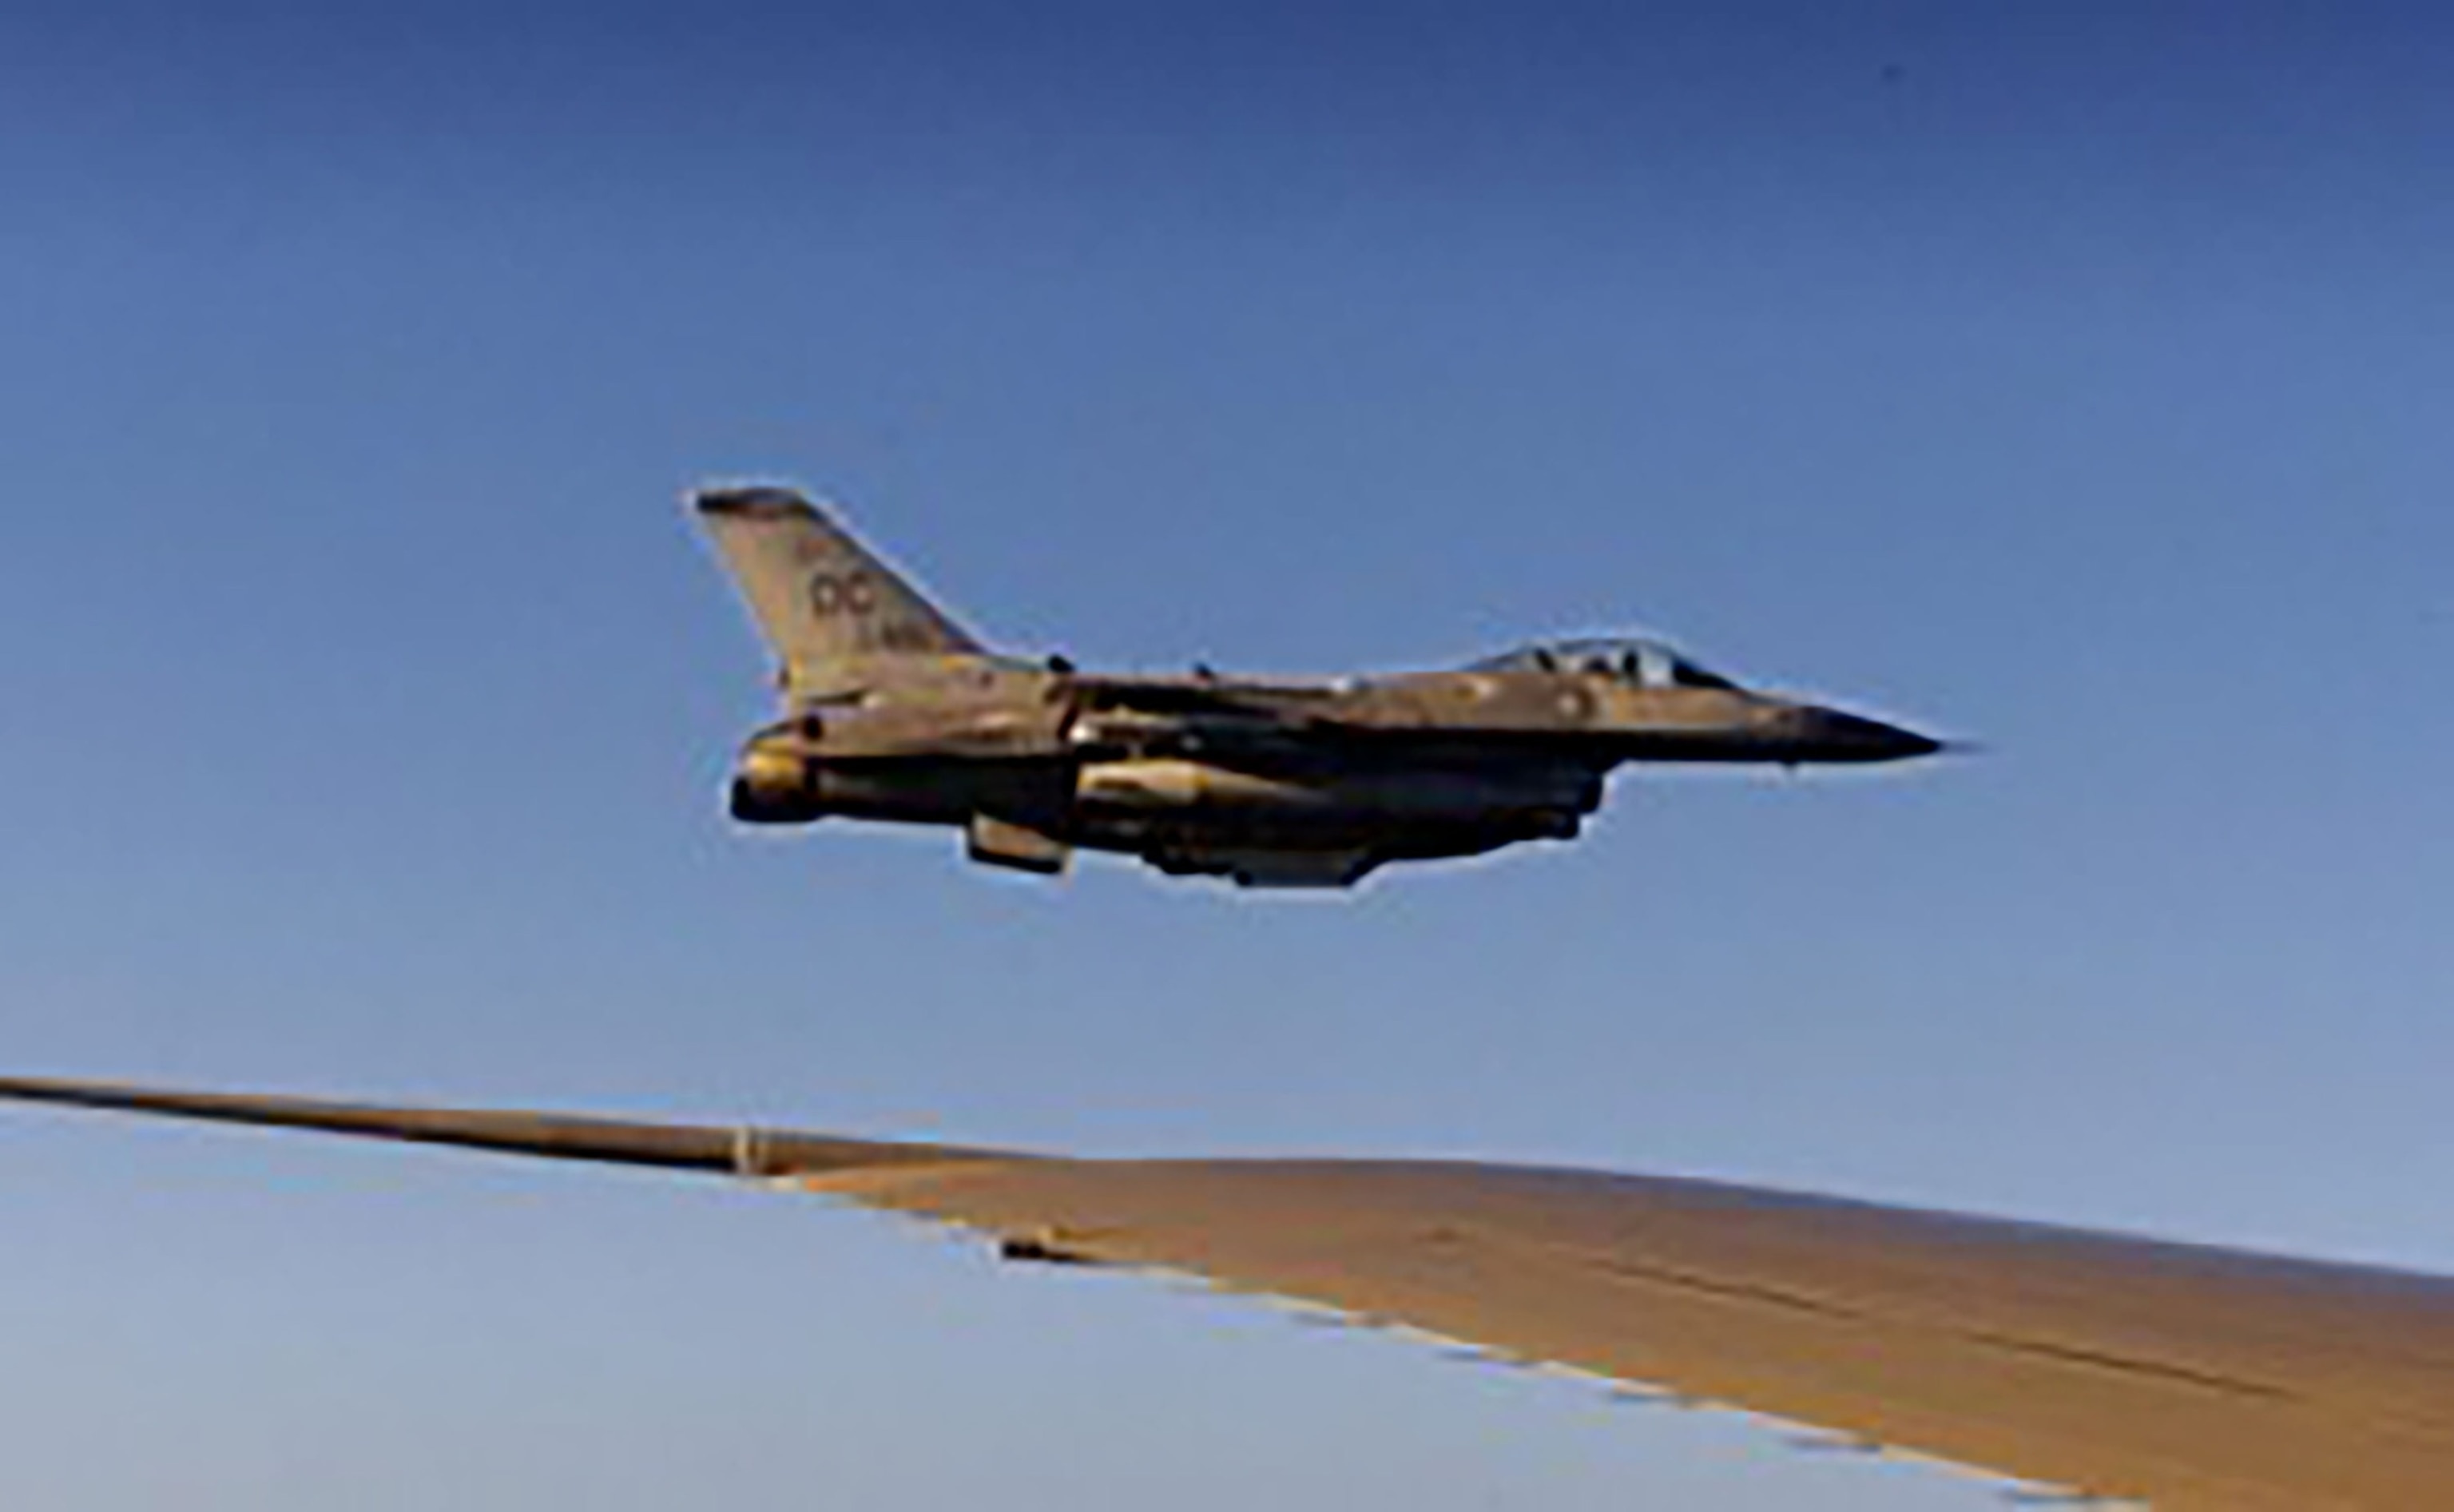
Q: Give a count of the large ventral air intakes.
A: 1